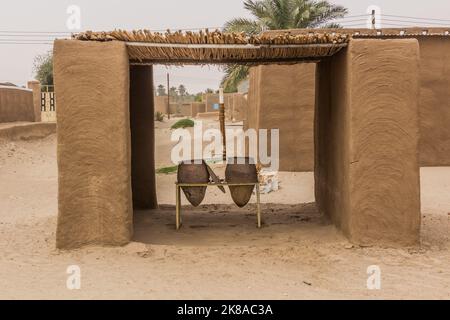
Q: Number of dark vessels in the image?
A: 2